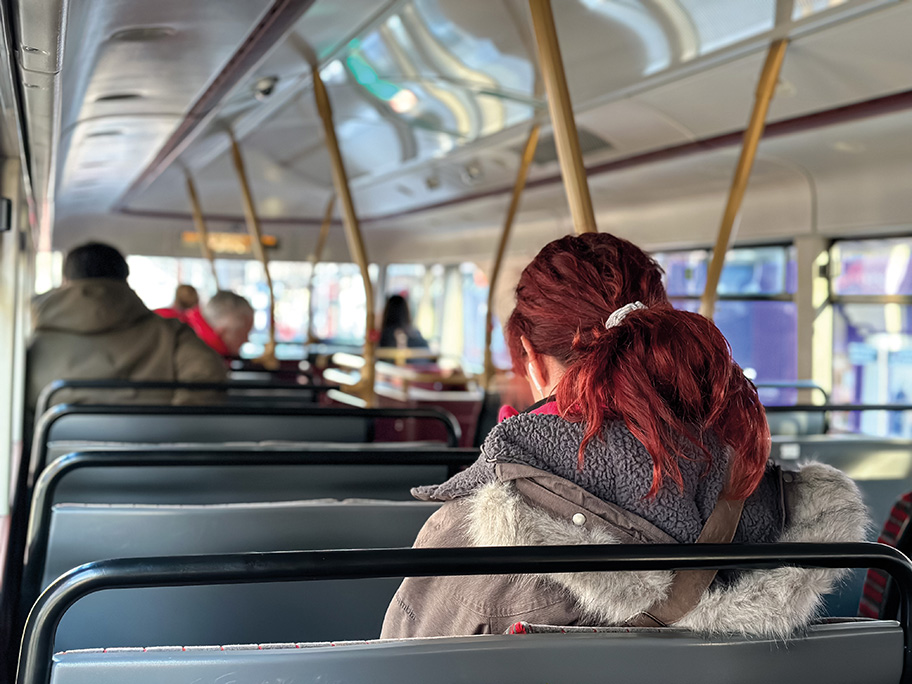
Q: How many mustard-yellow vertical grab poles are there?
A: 7